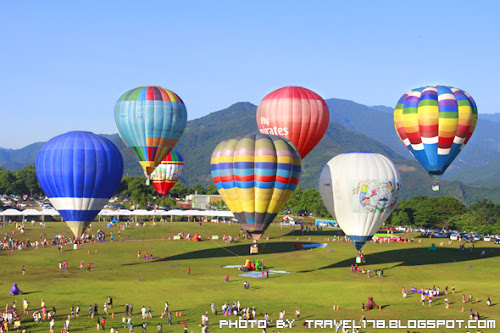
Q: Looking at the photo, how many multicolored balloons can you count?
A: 4